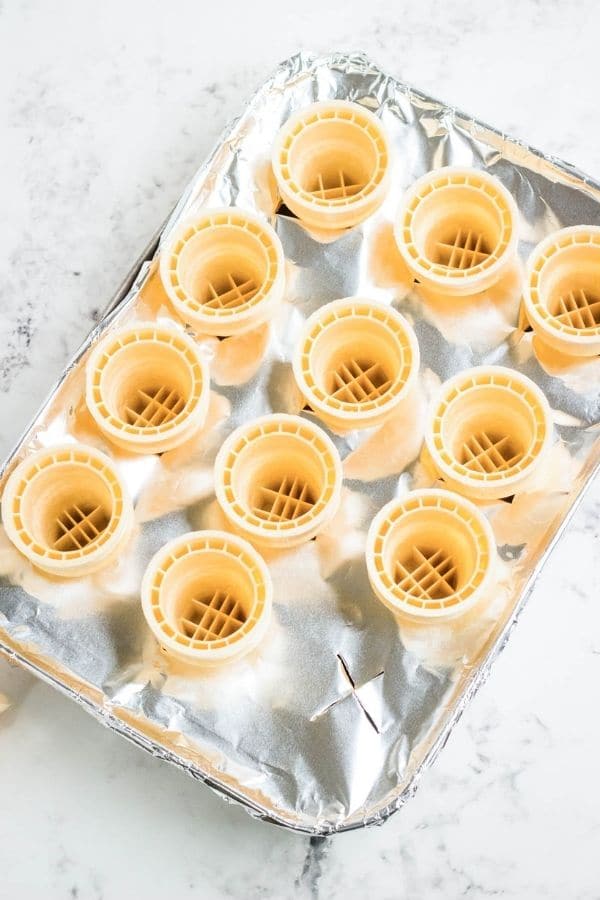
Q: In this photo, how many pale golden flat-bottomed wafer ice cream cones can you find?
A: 11